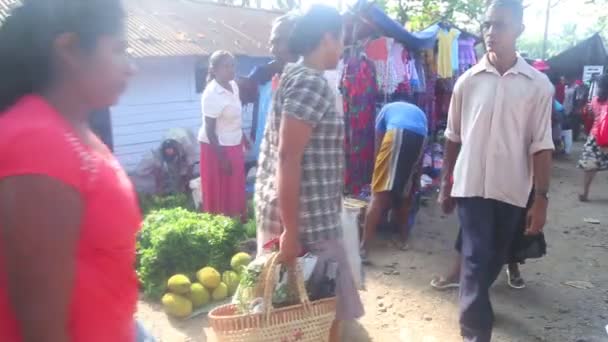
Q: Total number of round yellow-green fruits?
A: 7